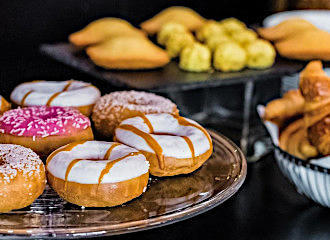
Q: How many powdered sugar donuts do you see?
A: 2